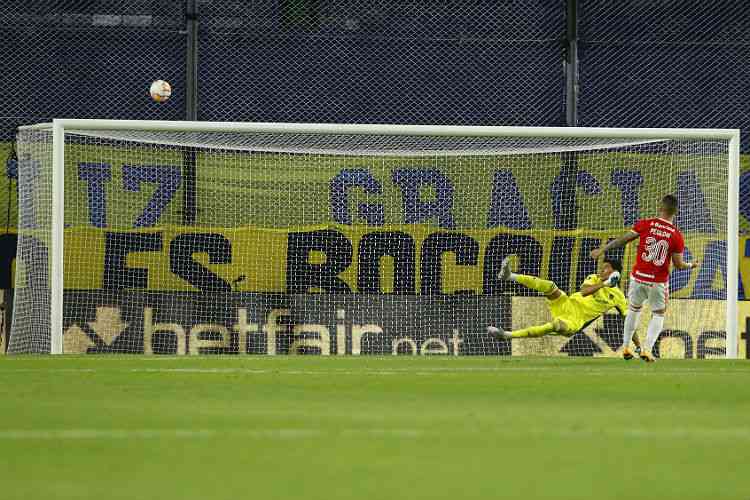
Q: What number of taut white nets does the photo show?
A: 1